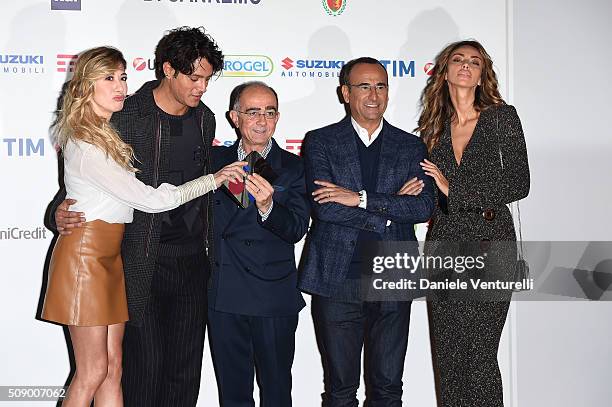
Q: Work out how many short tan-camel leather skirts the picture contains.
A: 1